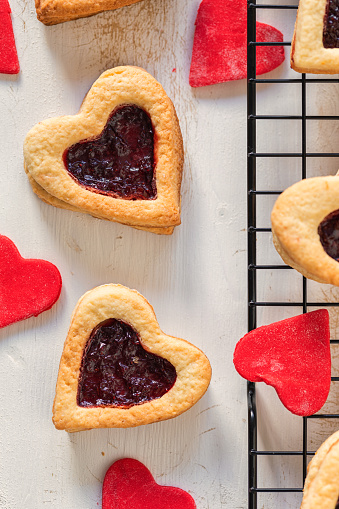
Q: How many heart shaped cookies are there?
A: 6